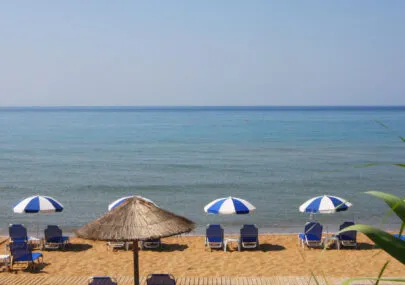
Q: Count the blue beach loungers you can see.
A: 11